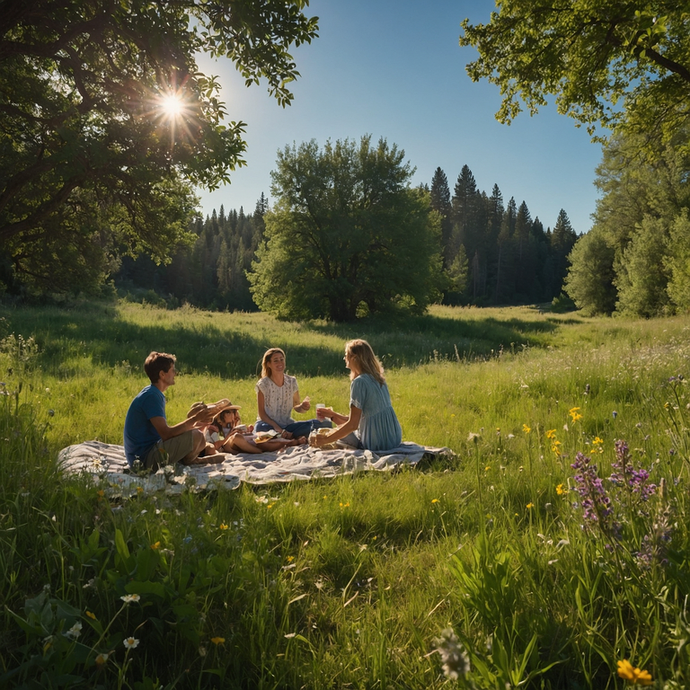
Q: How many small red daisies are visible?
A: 0